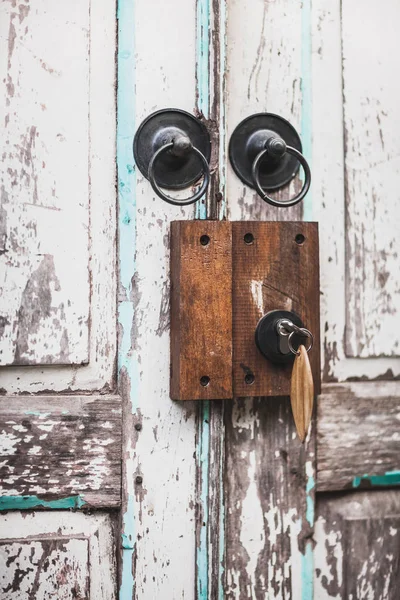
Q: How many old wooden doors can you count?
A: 2